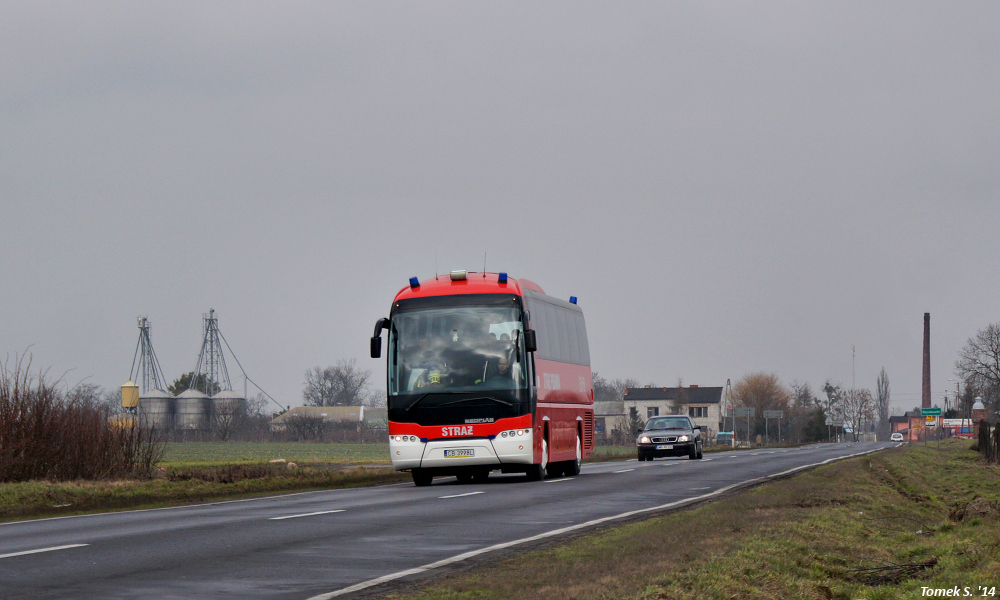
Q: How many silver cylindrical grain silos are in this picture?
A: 3